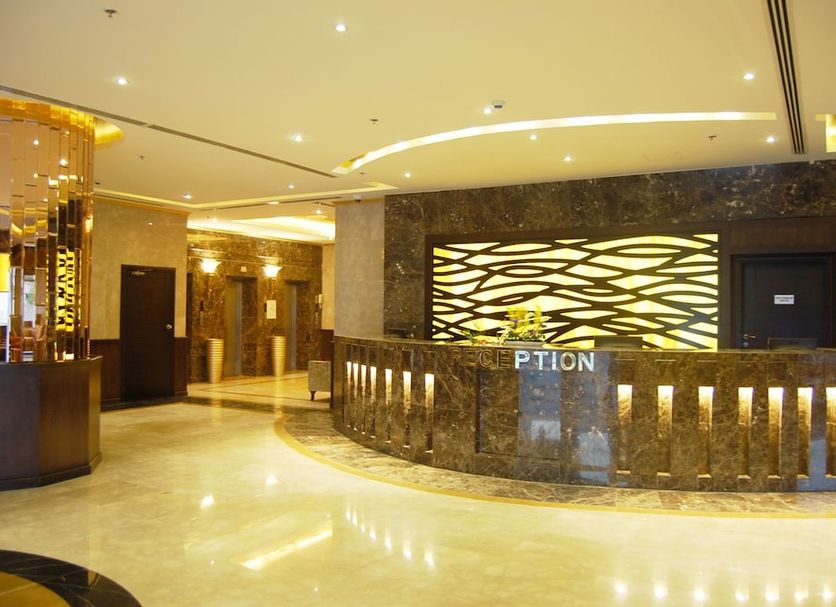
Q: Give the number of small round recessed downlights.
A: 12